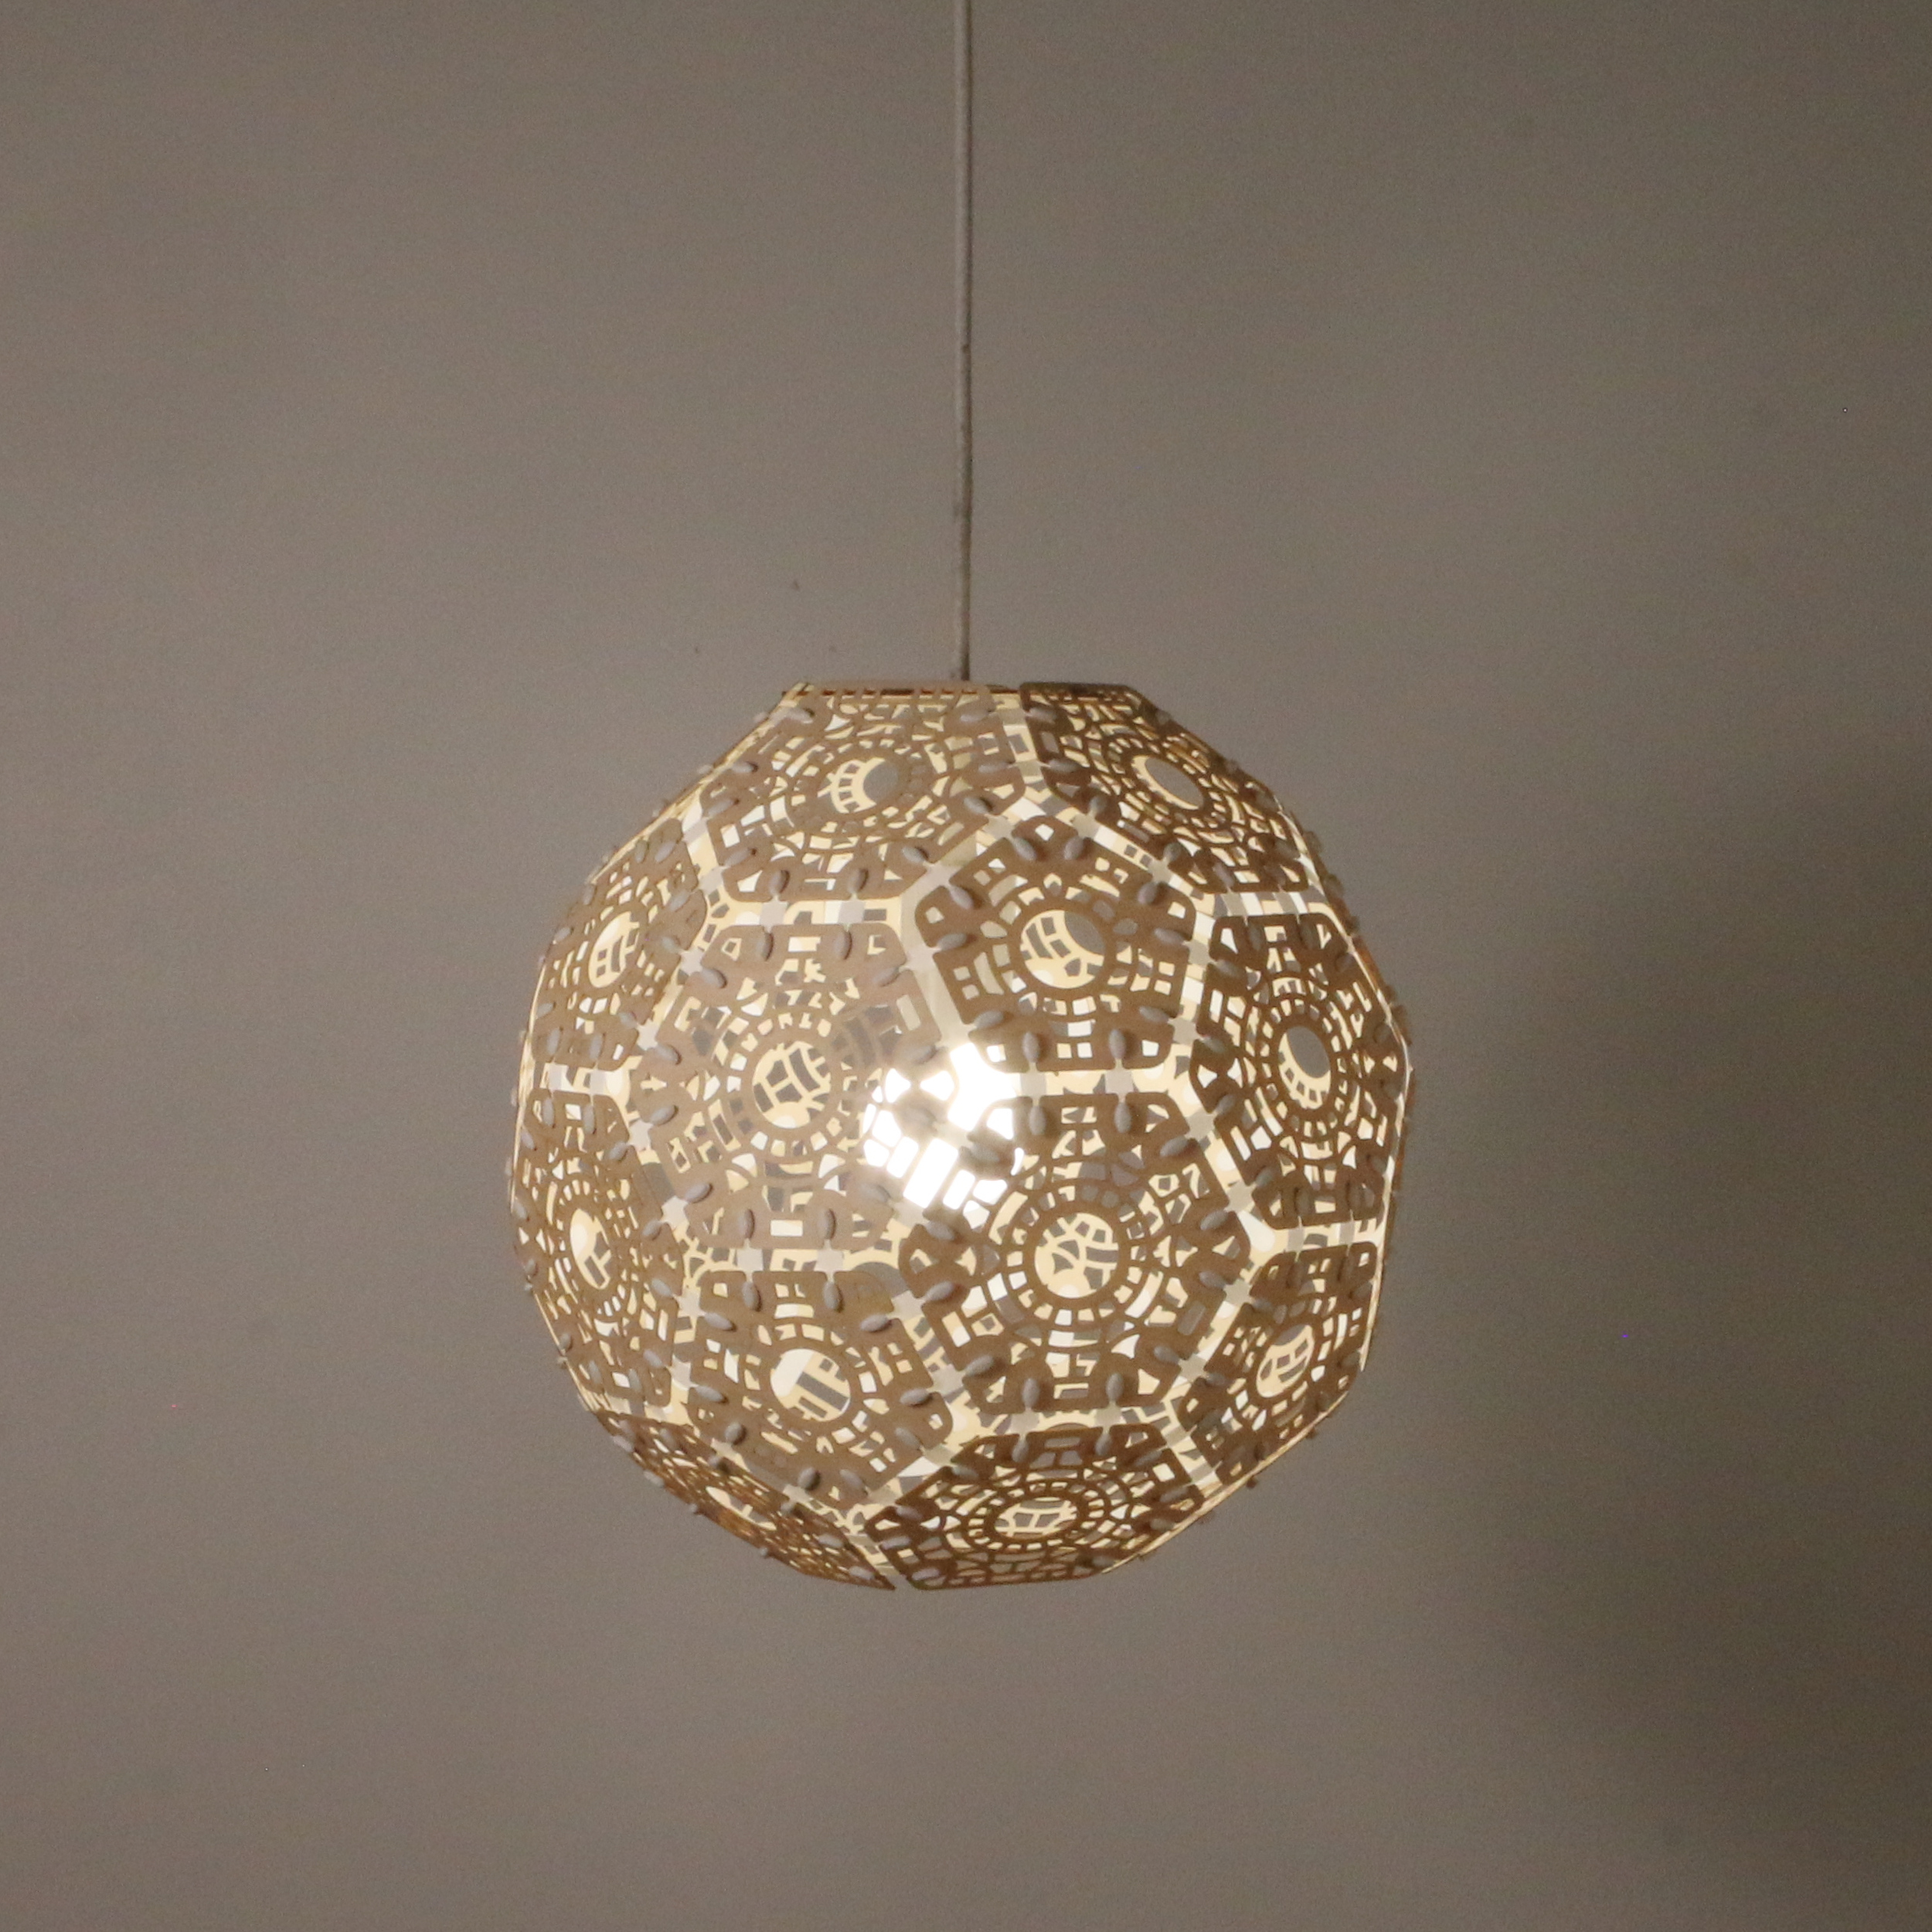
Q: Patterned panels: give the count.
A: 12